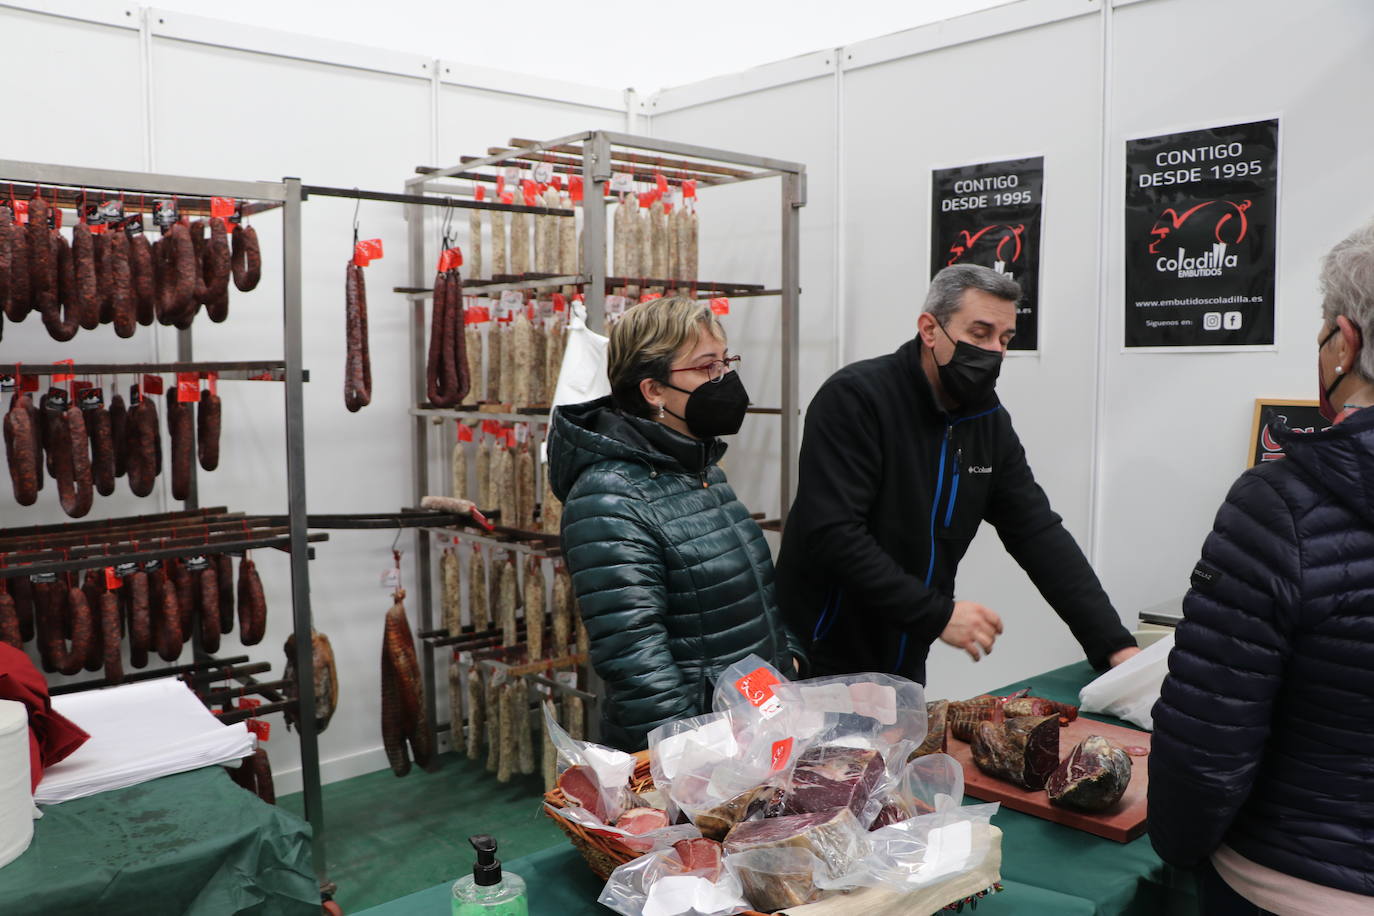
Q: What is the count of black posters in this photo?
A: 2